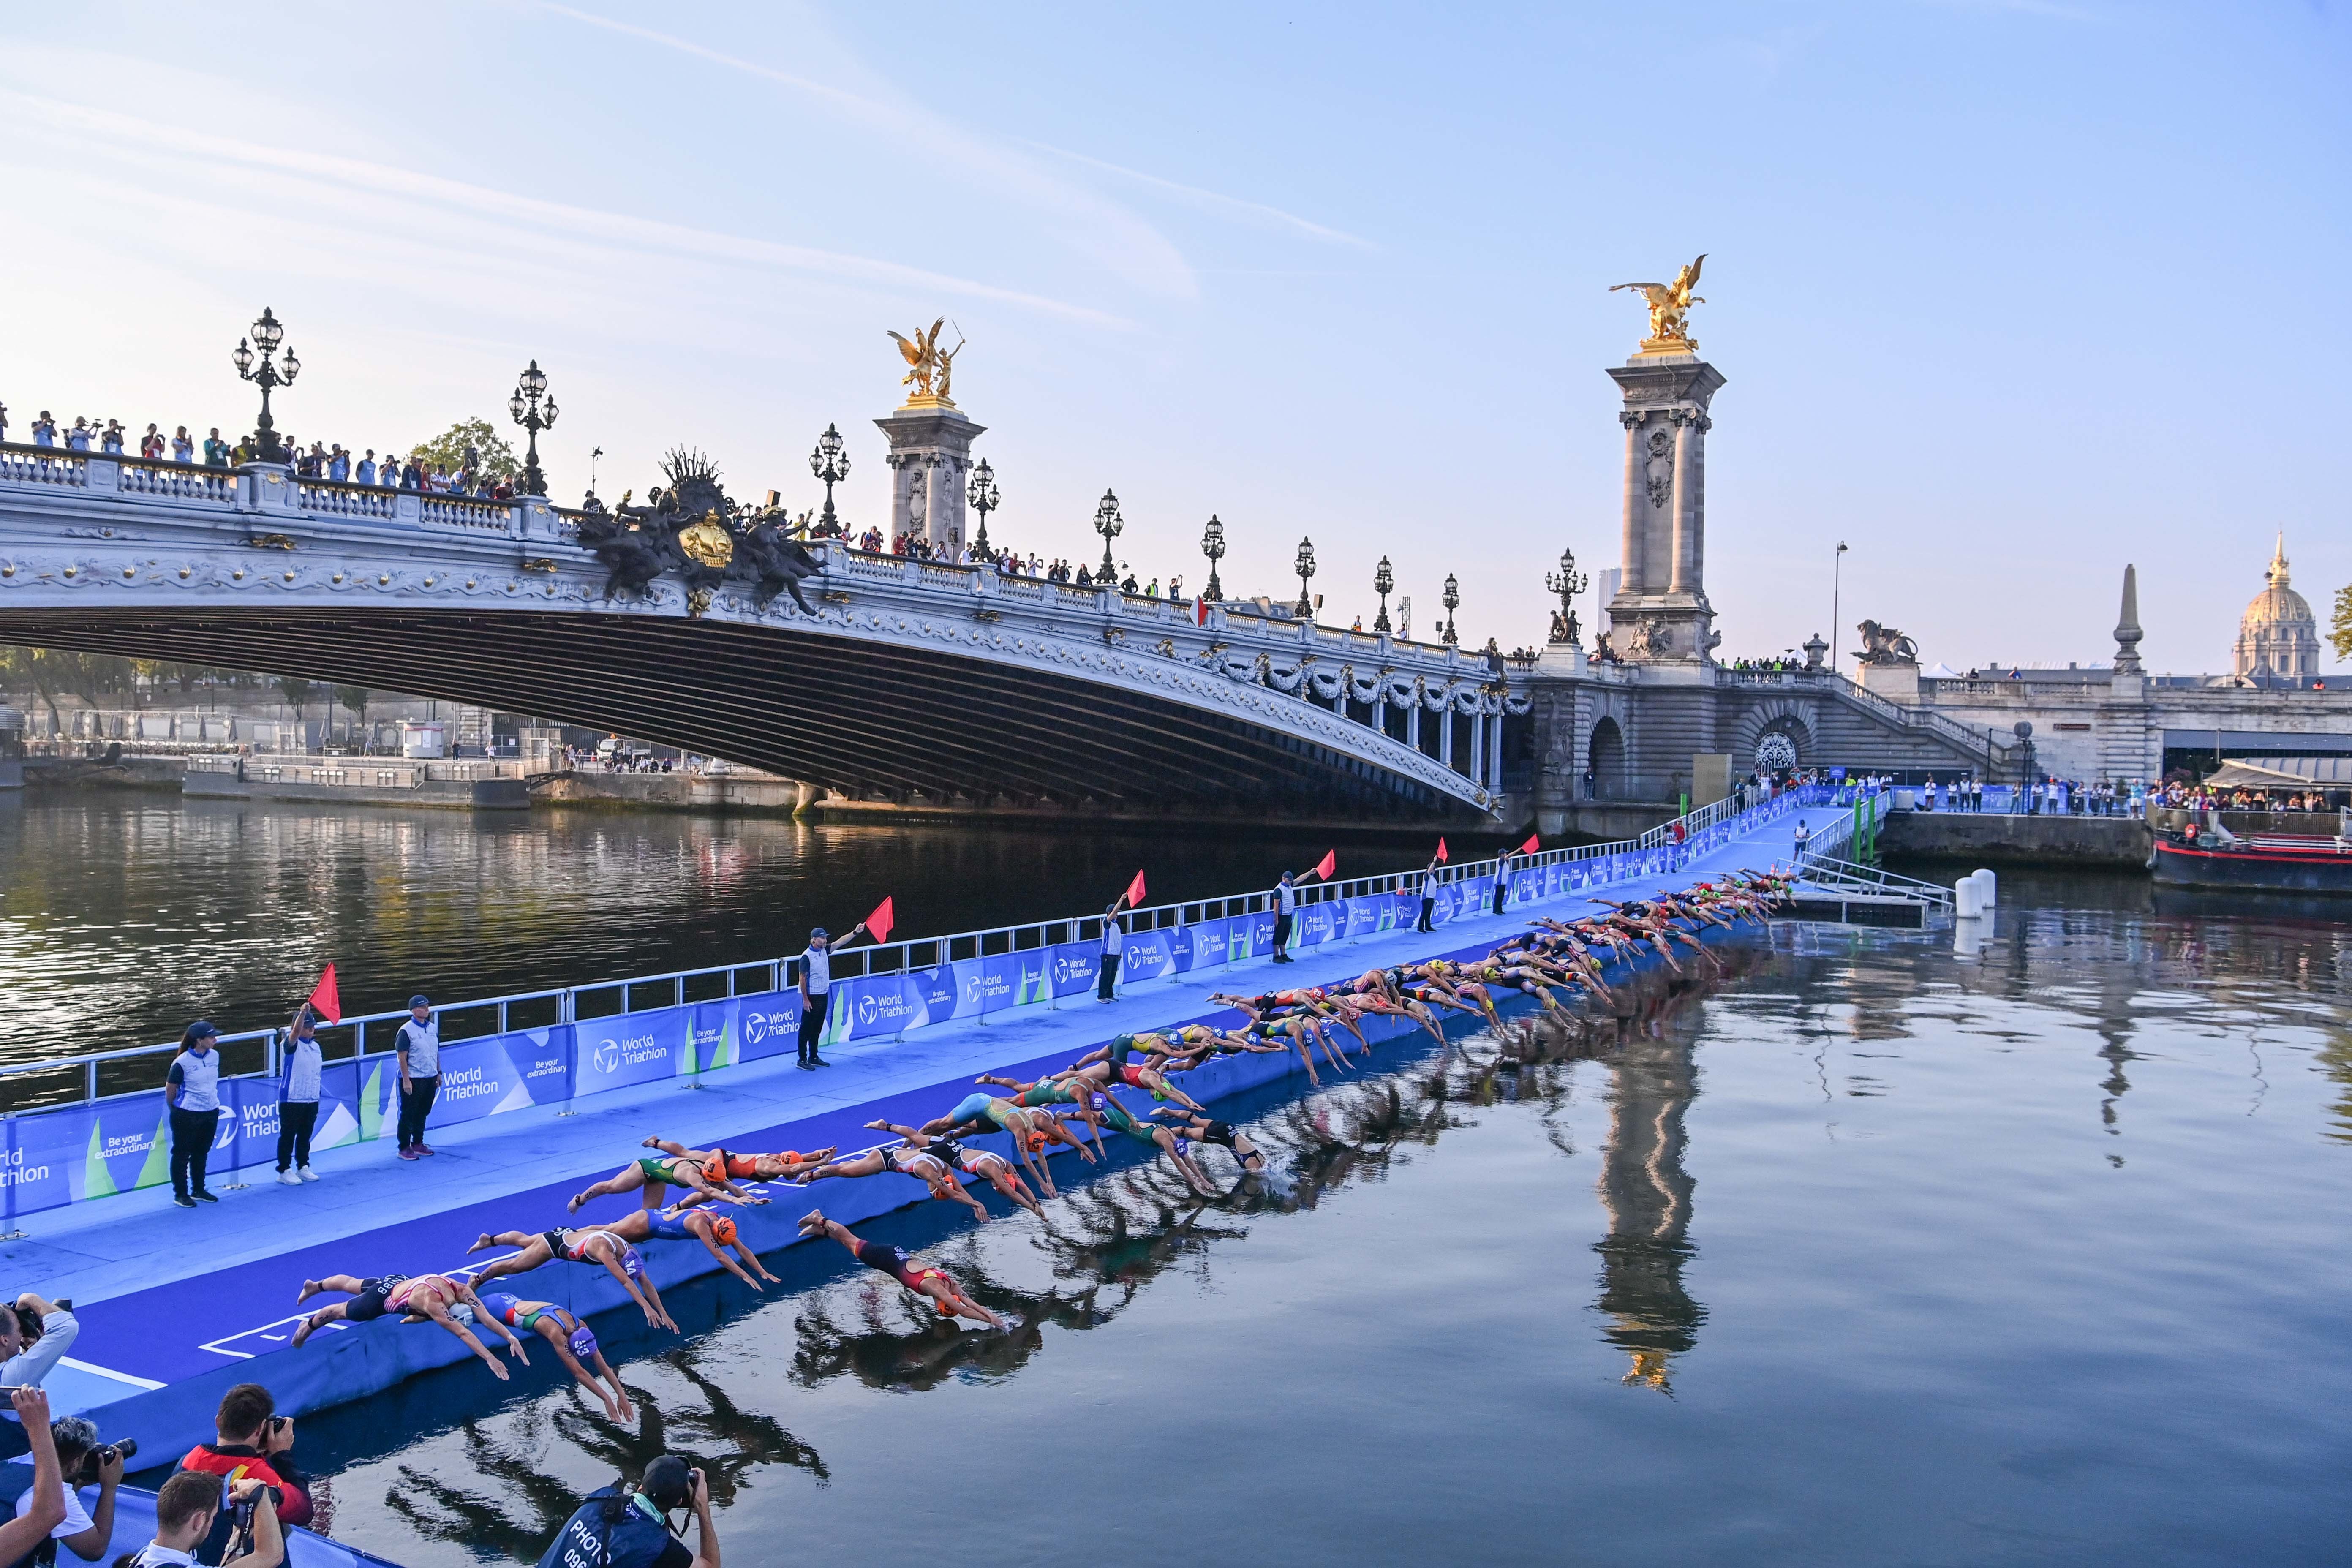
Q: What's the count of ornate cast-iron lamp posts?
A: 10